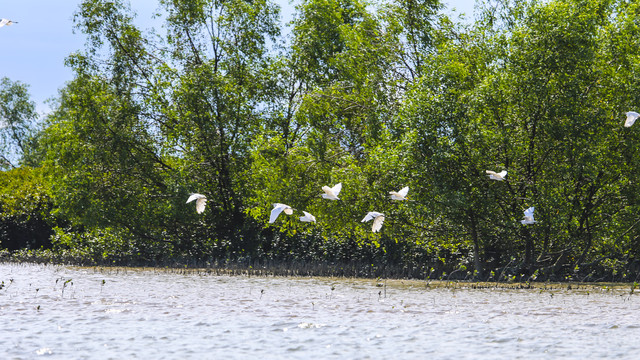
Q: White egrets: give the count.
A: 10